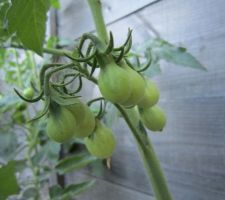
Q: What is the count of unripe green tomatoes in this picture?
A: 7